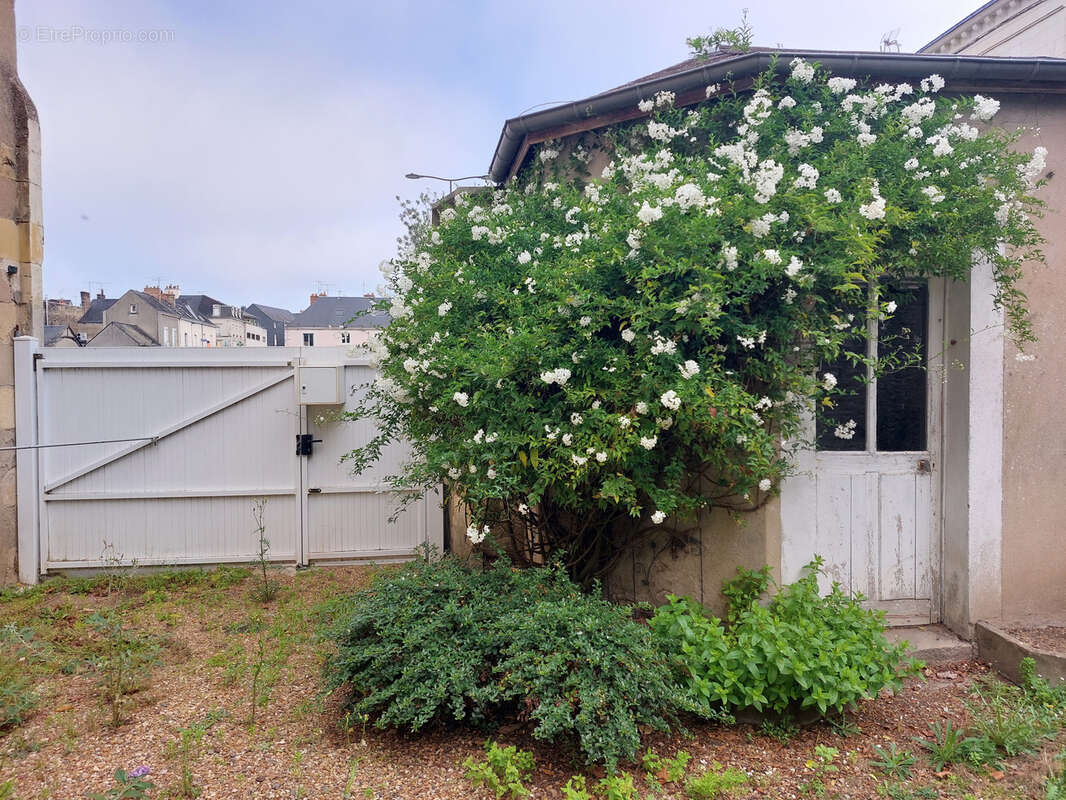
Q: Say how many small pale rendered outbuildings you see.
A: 1